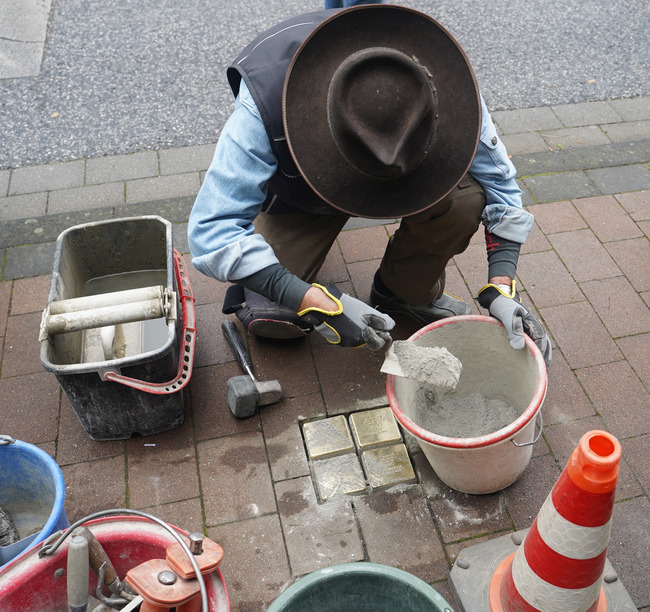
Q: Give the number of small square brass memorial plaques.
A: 4